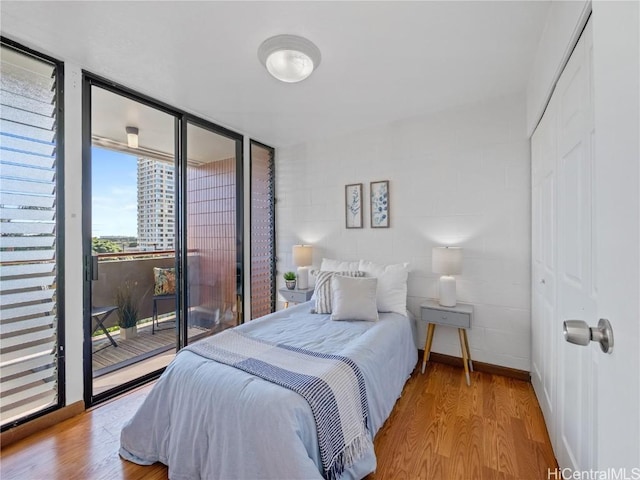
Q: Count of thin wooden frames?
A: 2